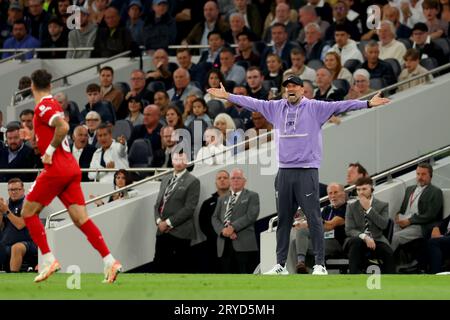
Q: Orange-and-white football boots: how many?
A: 2